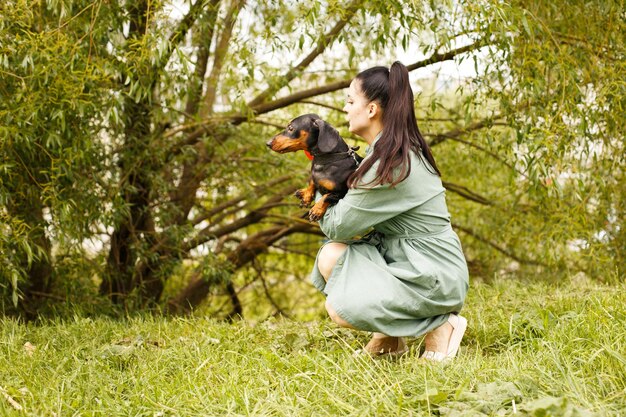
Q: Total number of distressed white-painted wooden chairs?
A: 0